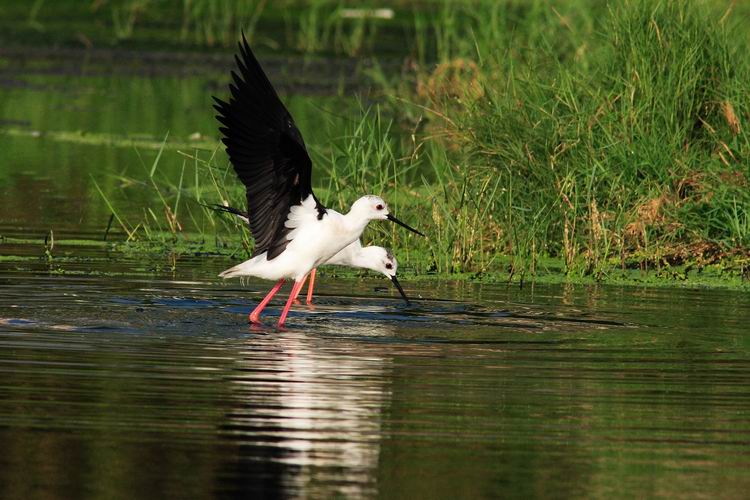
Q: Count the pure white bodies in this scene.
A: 2